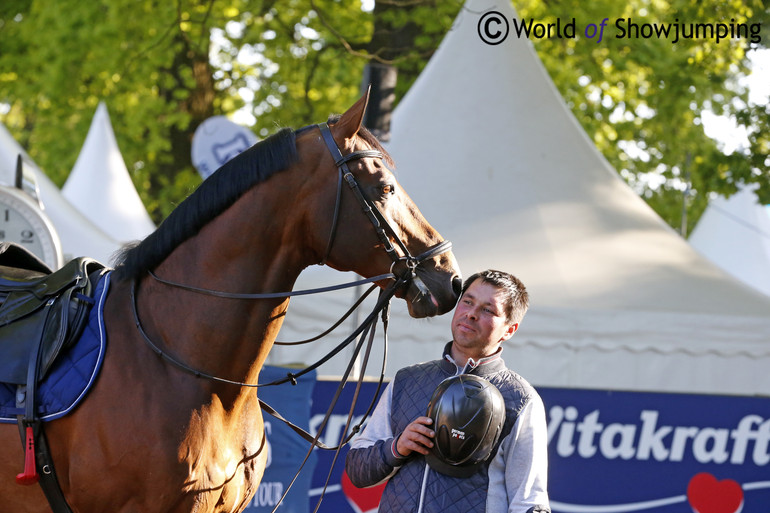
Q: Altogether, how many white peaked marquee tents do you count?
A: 4